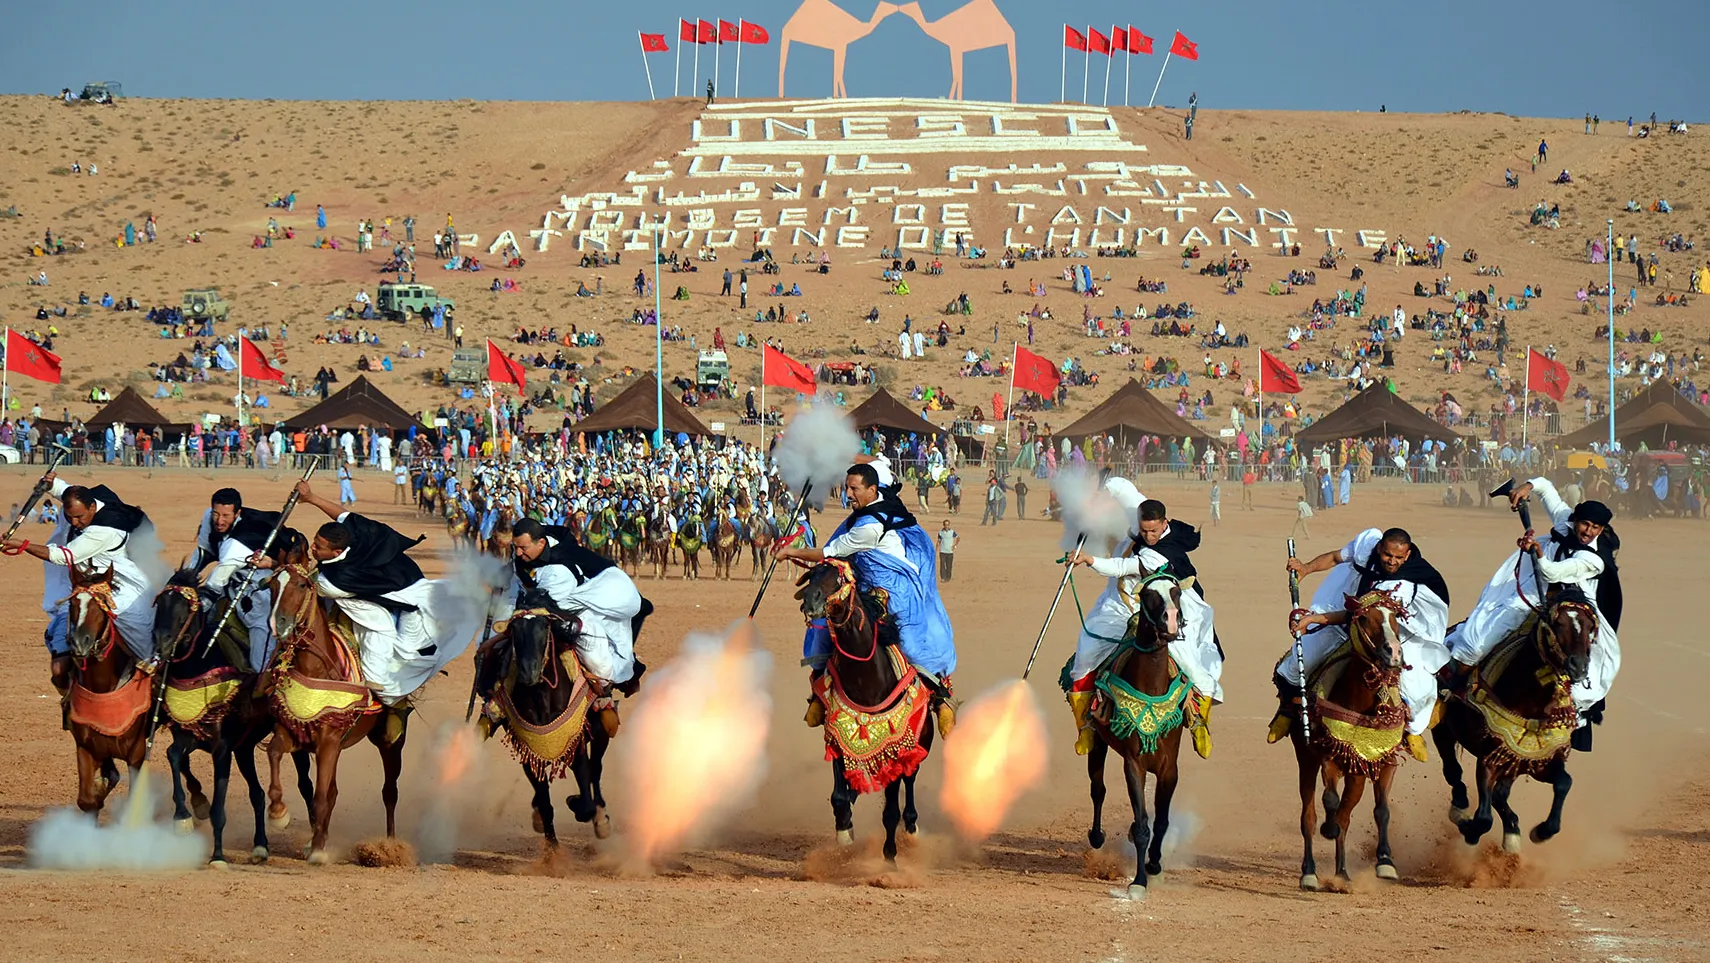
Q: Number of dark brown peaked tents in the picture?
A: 7